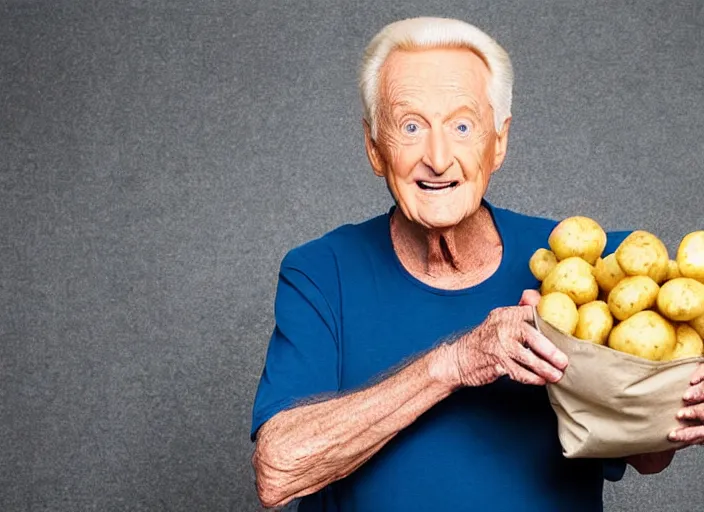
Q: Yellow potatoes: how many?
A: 14